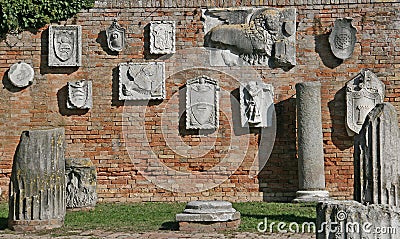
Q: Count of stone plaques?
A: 11